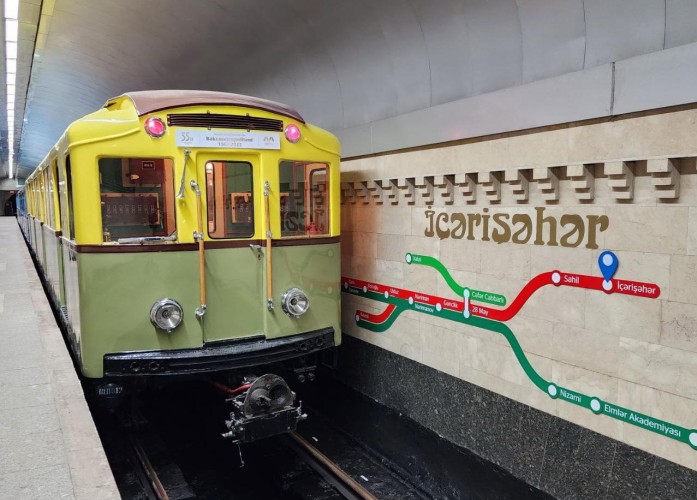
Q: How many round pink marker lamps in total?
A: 2